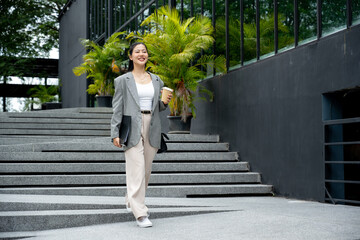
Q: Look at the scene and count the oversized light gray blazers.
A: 1